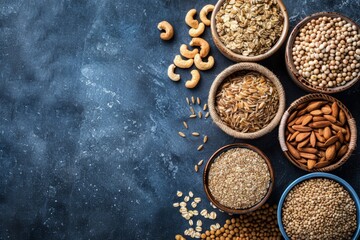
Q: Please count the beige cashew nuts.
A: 10